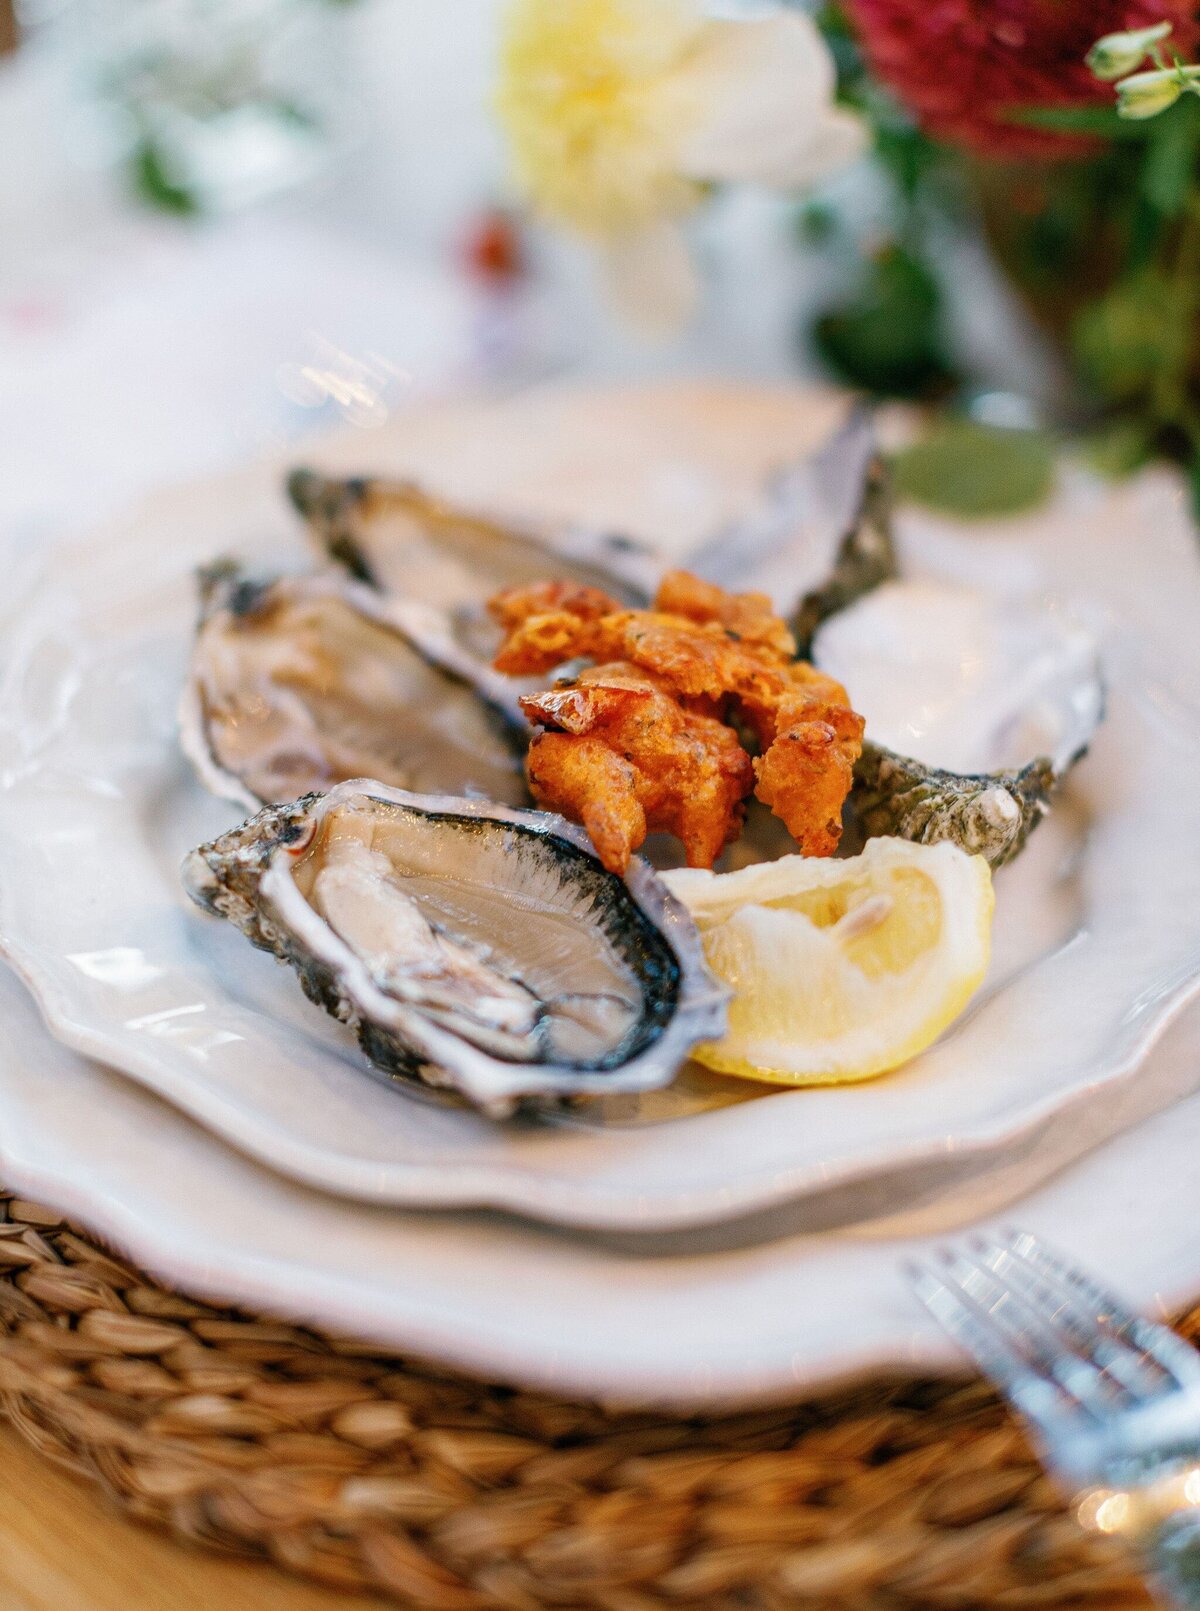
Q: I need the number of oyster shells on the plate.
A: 5